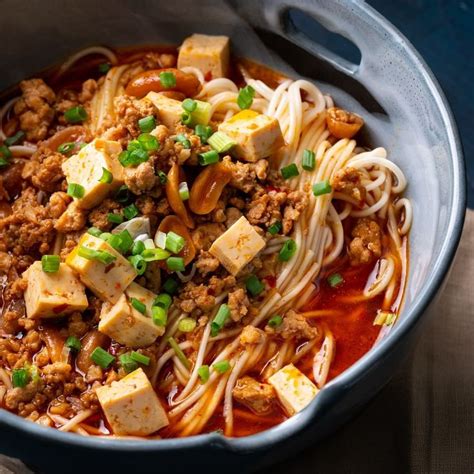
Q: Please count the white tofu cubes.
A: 10